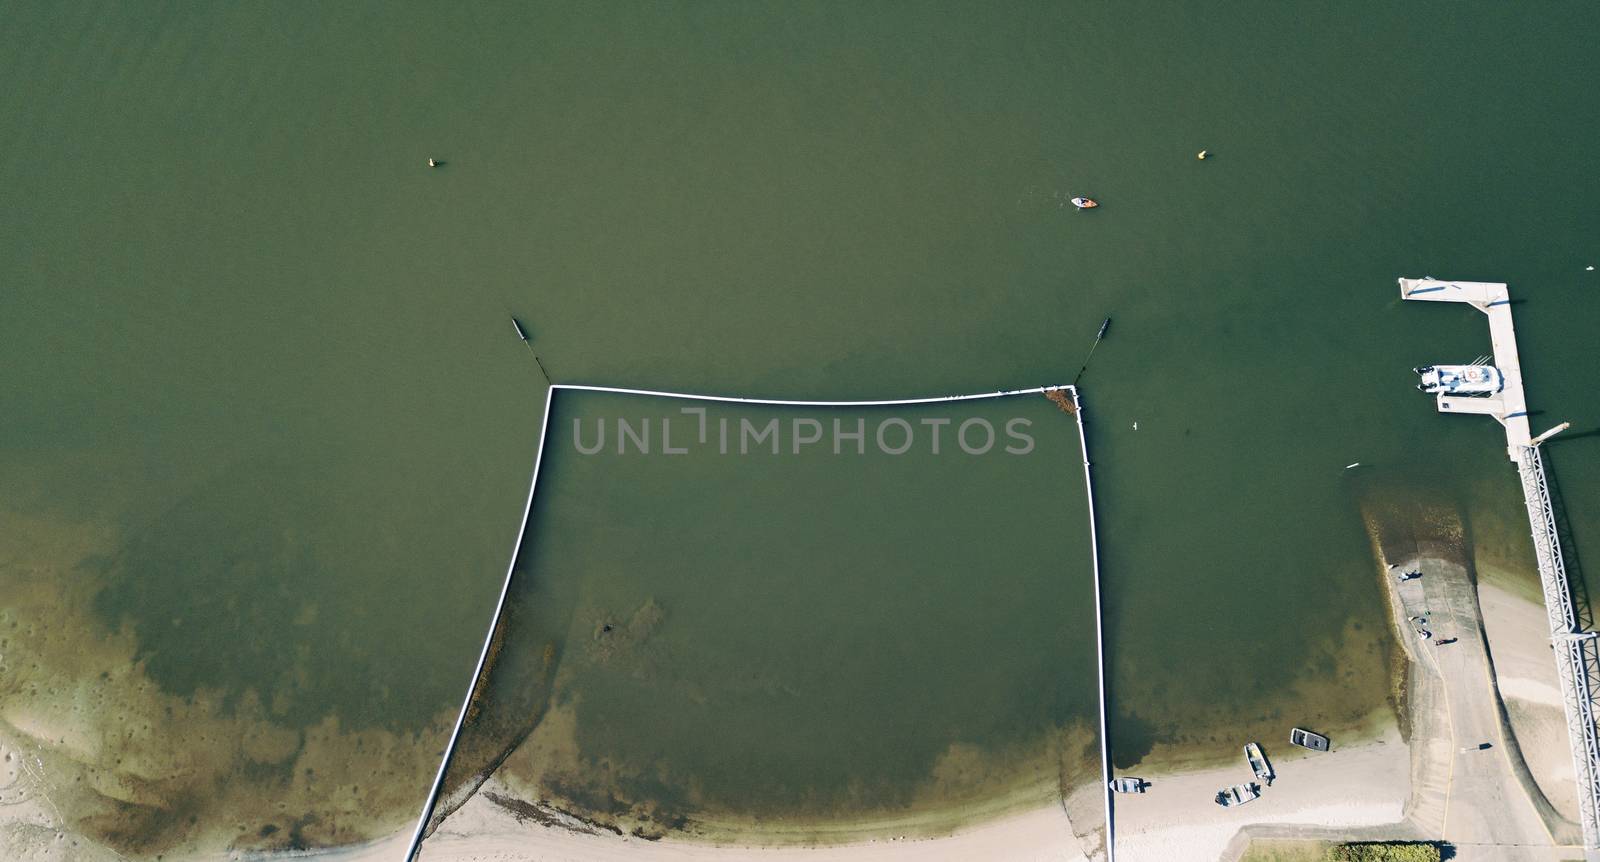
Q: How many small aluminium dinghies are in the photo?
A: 4